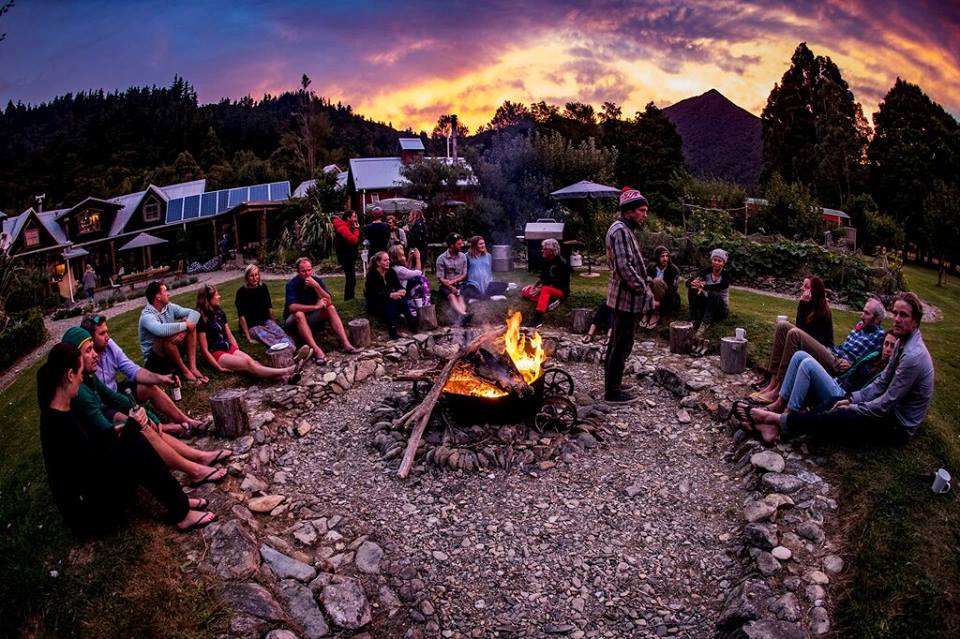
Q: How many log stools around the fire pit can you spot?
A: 7